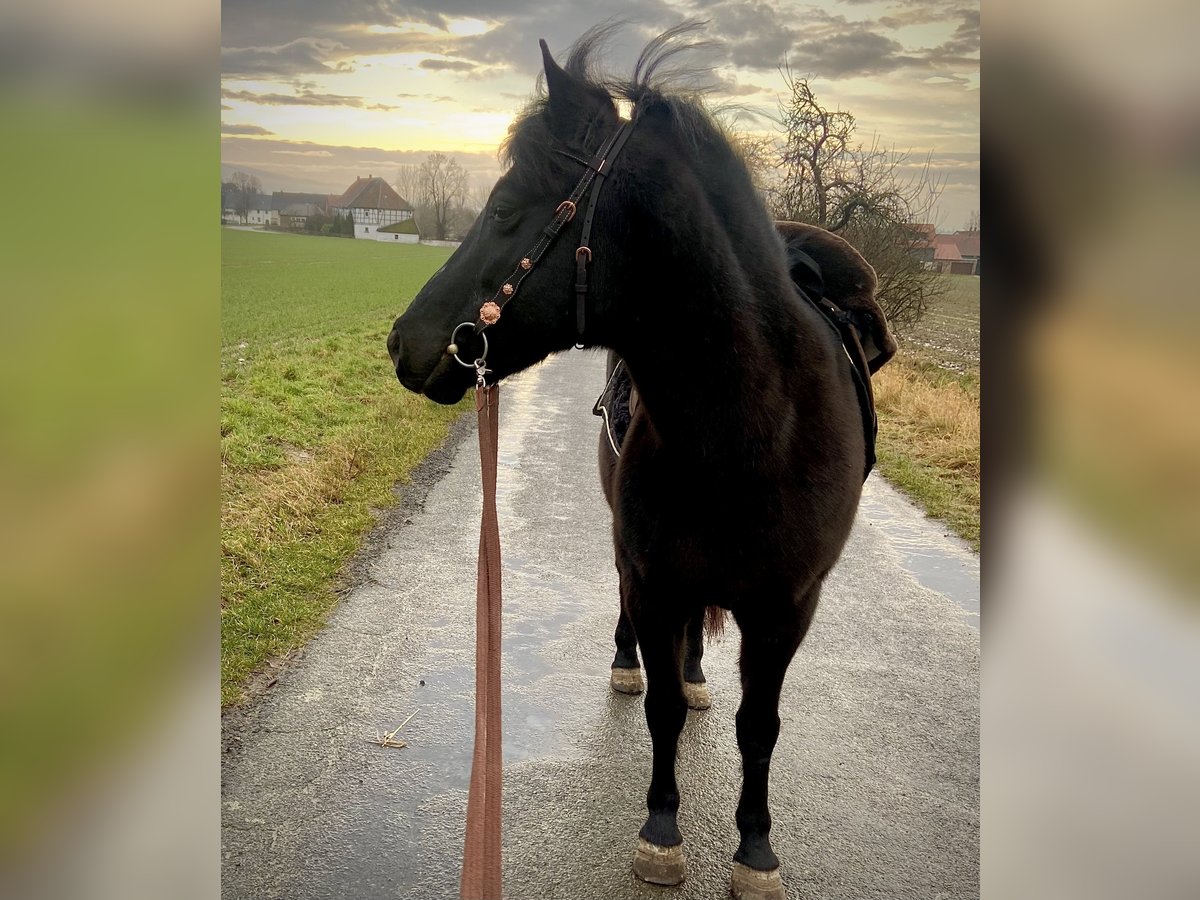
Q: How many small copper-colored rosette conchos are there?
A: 2